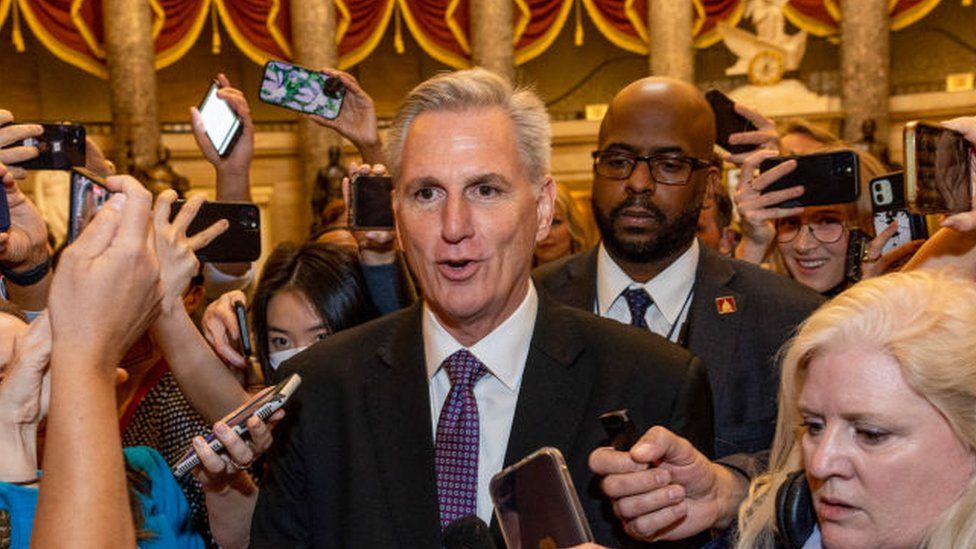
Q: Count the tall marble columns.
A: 5